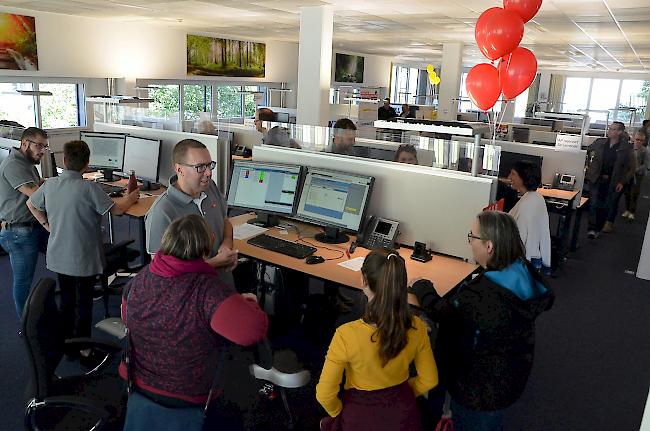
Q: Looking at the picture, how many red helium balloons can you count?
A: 4